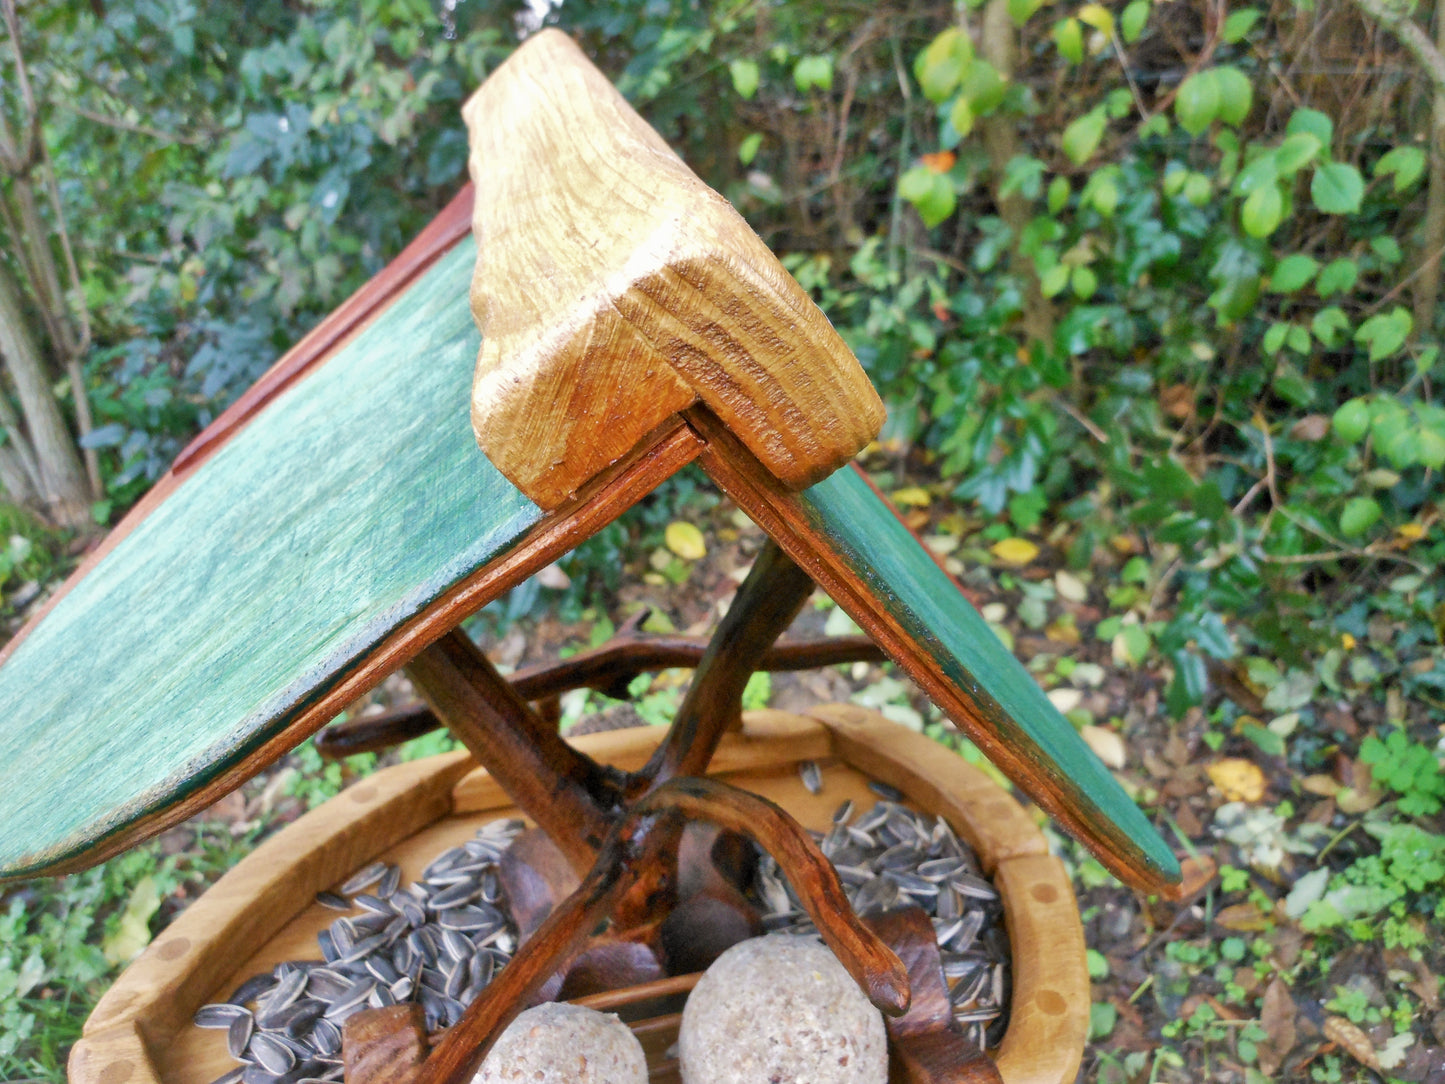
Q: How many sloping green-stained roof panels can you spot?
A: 2